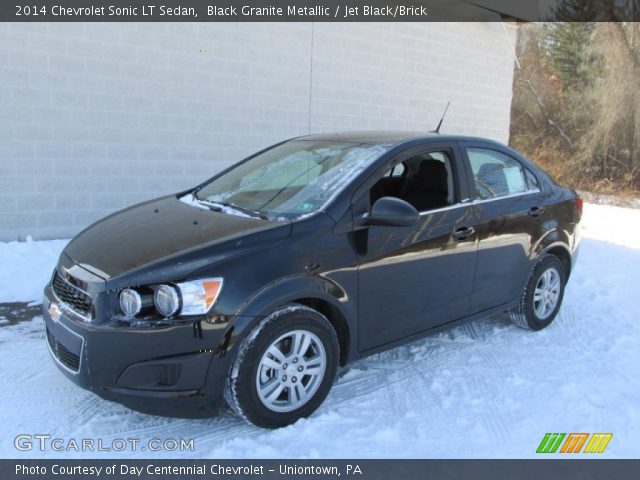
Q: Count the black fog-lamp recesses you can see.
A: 1